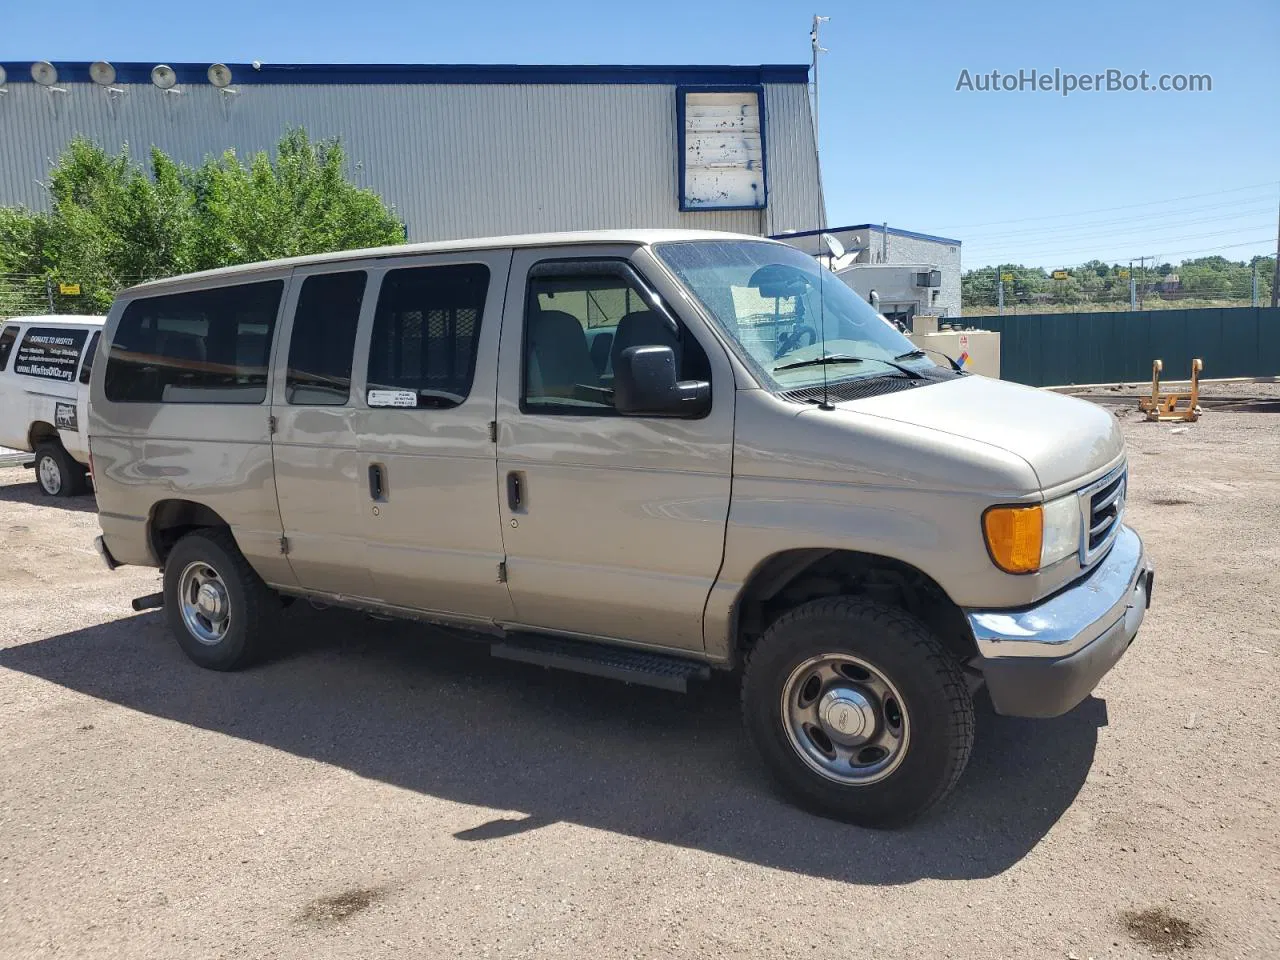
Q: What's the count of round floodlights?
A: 5